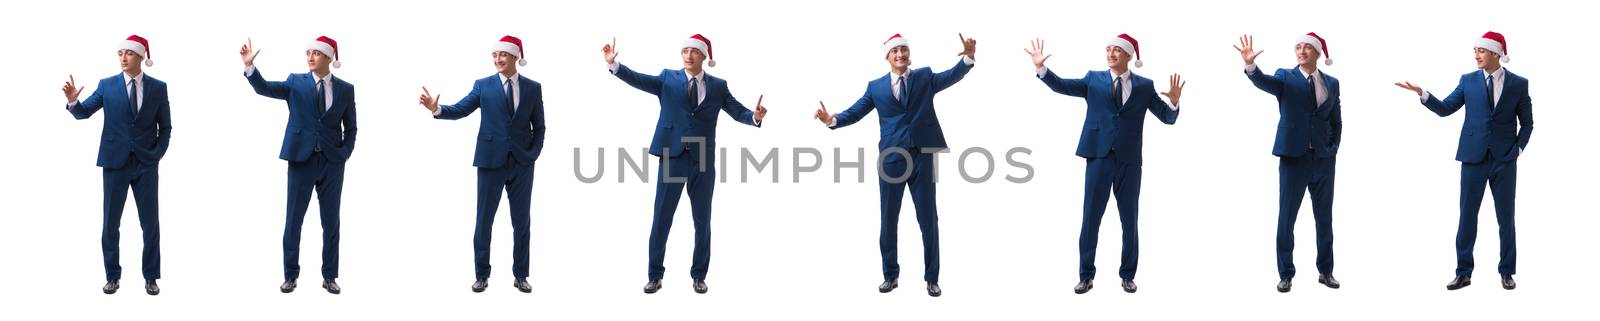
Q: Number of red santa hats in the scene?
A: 8